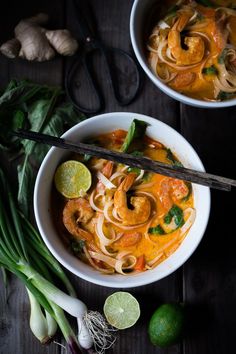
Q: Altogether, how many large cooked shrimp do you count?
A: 3